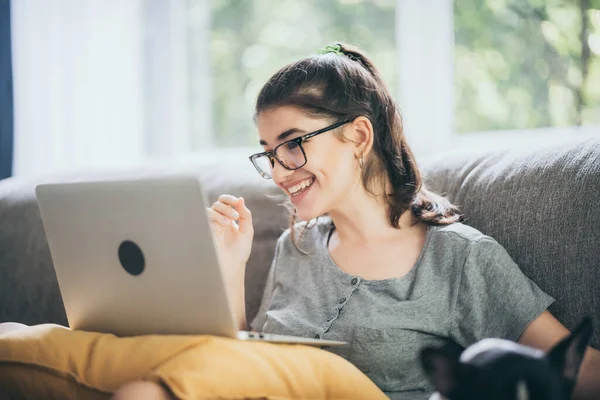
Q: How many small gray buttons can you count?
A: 4